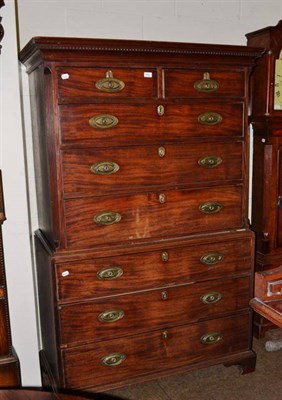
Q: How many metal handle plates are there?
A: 14